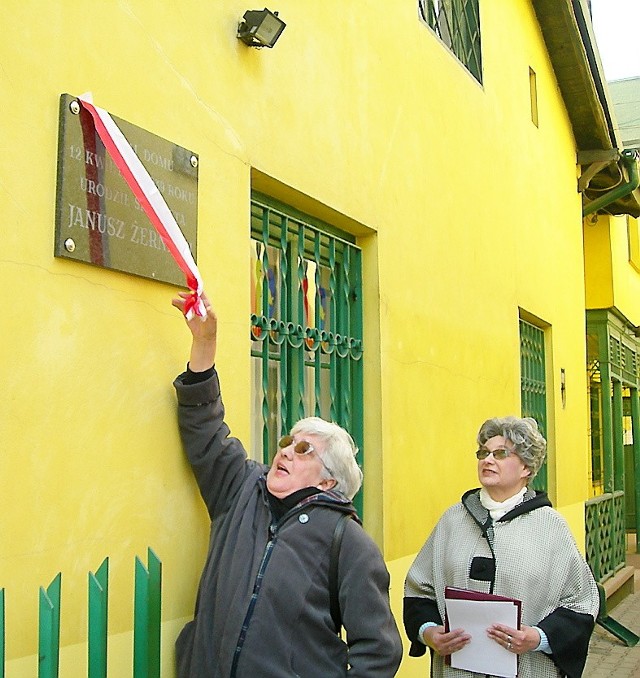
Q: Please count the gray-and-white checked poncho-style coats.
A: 1